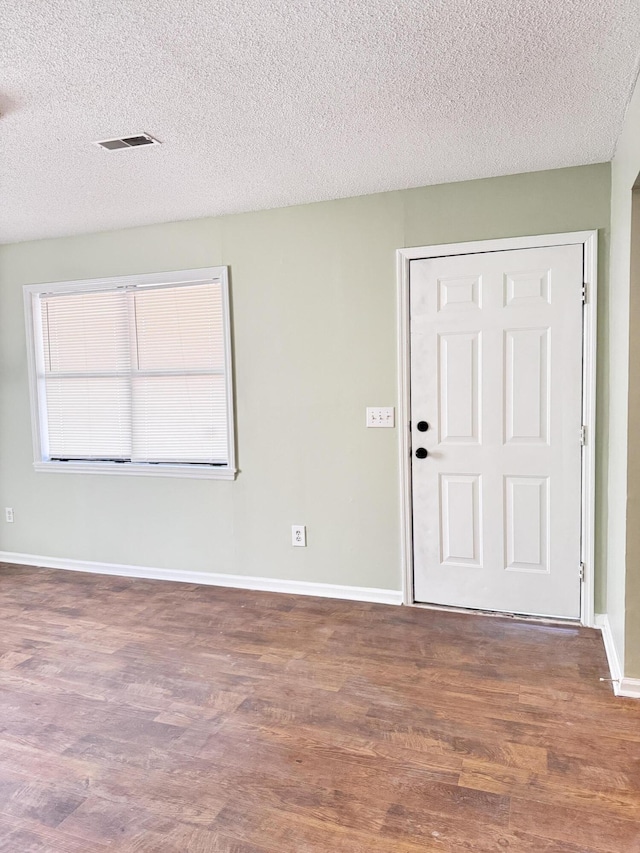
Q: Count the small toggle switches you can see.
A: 3